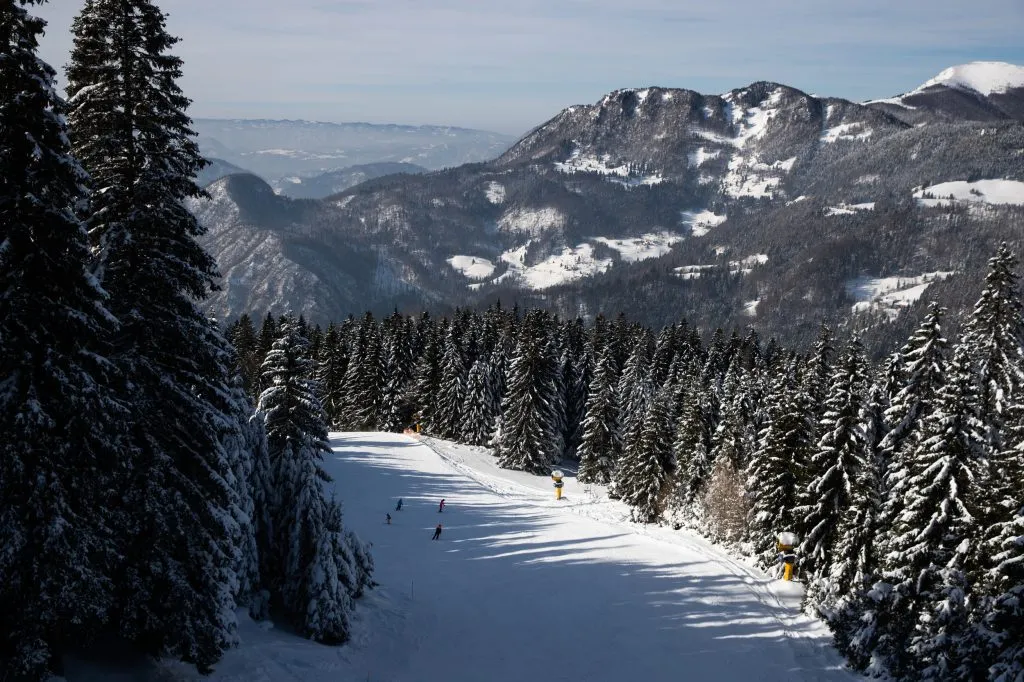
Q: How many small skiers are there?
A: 4